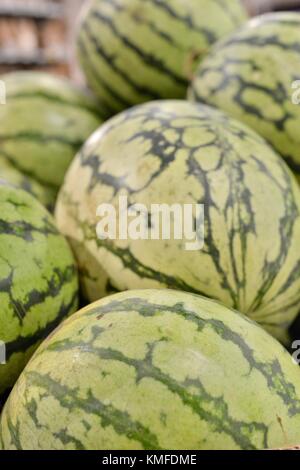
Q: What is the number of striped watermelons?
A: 6